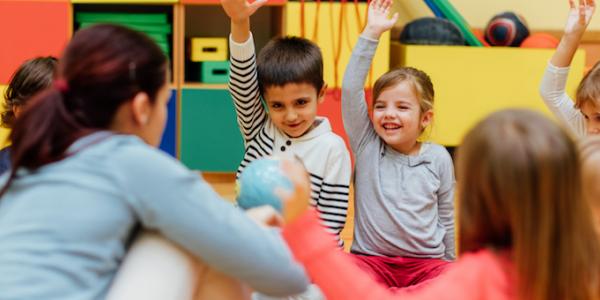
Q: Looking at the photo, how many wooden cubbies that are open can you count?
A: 2